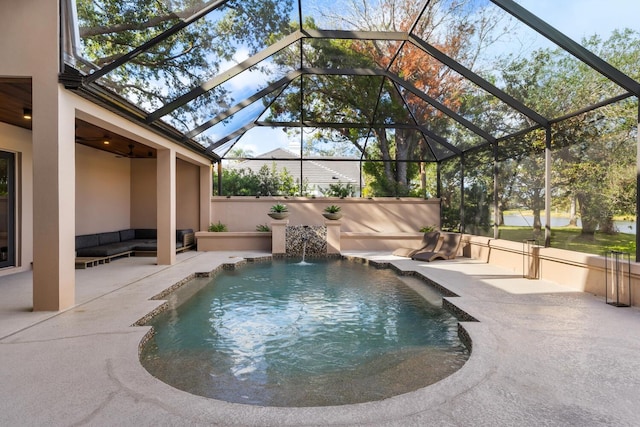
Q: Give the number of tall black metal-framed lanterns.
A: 2